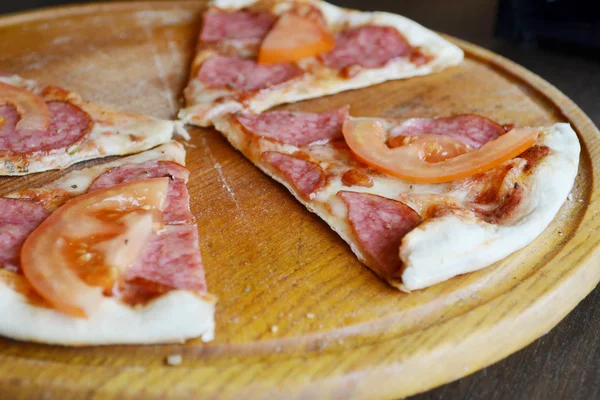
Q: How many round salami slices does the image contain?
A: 11